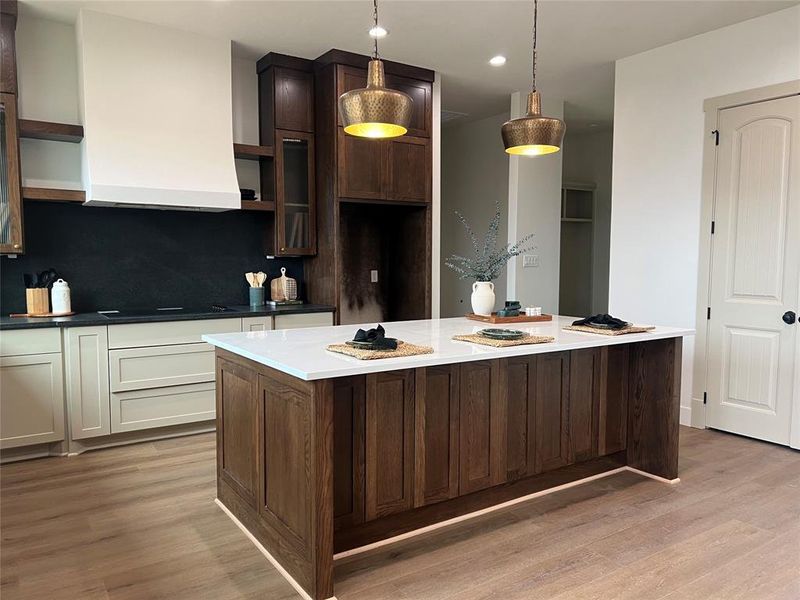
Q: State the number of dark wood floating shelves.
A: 4